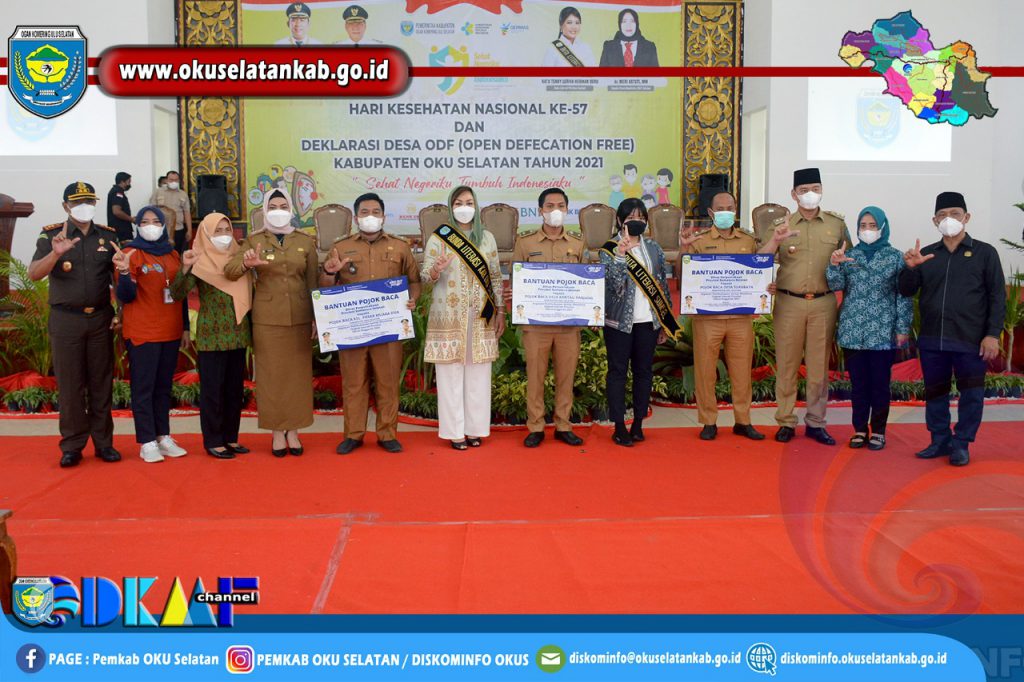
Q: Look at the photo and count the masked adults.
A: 15